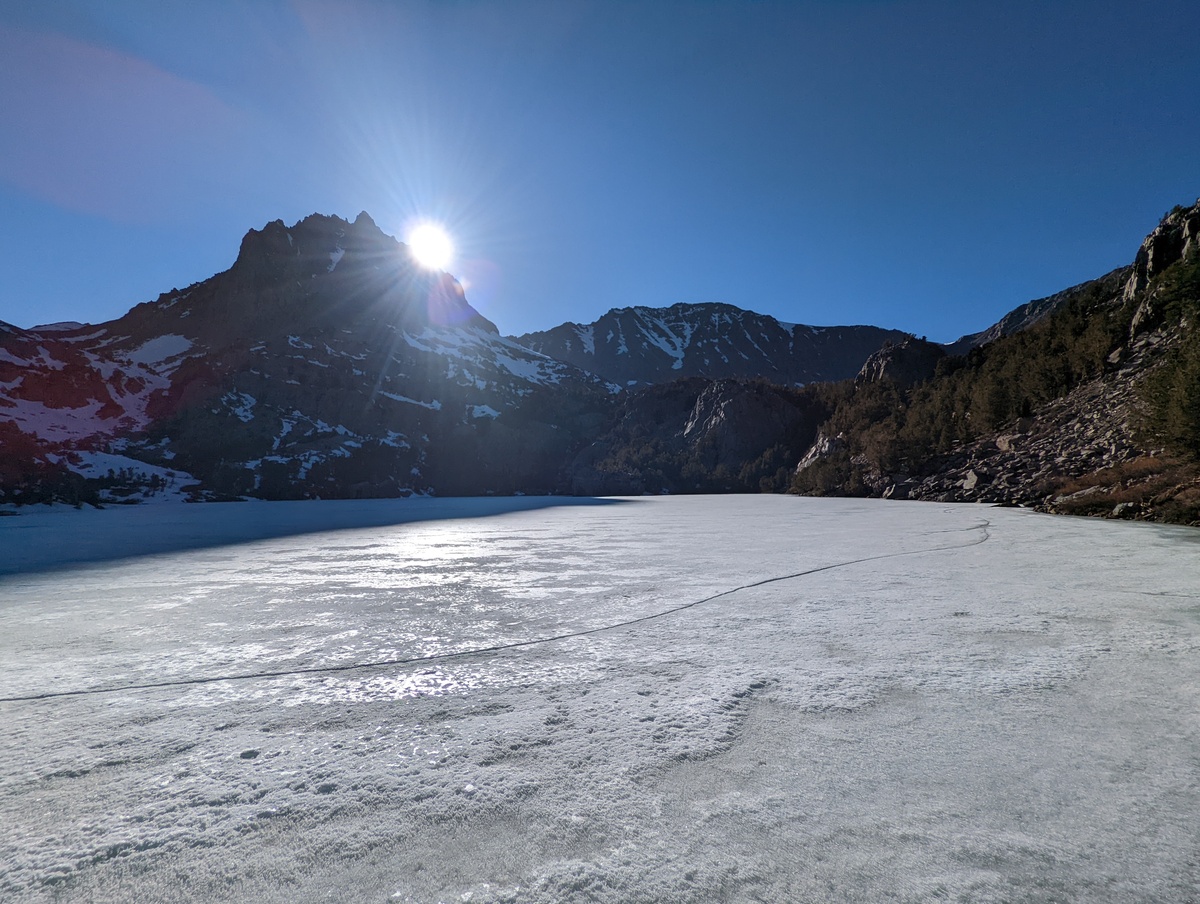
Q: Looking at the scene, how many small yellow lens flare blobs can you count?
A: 1